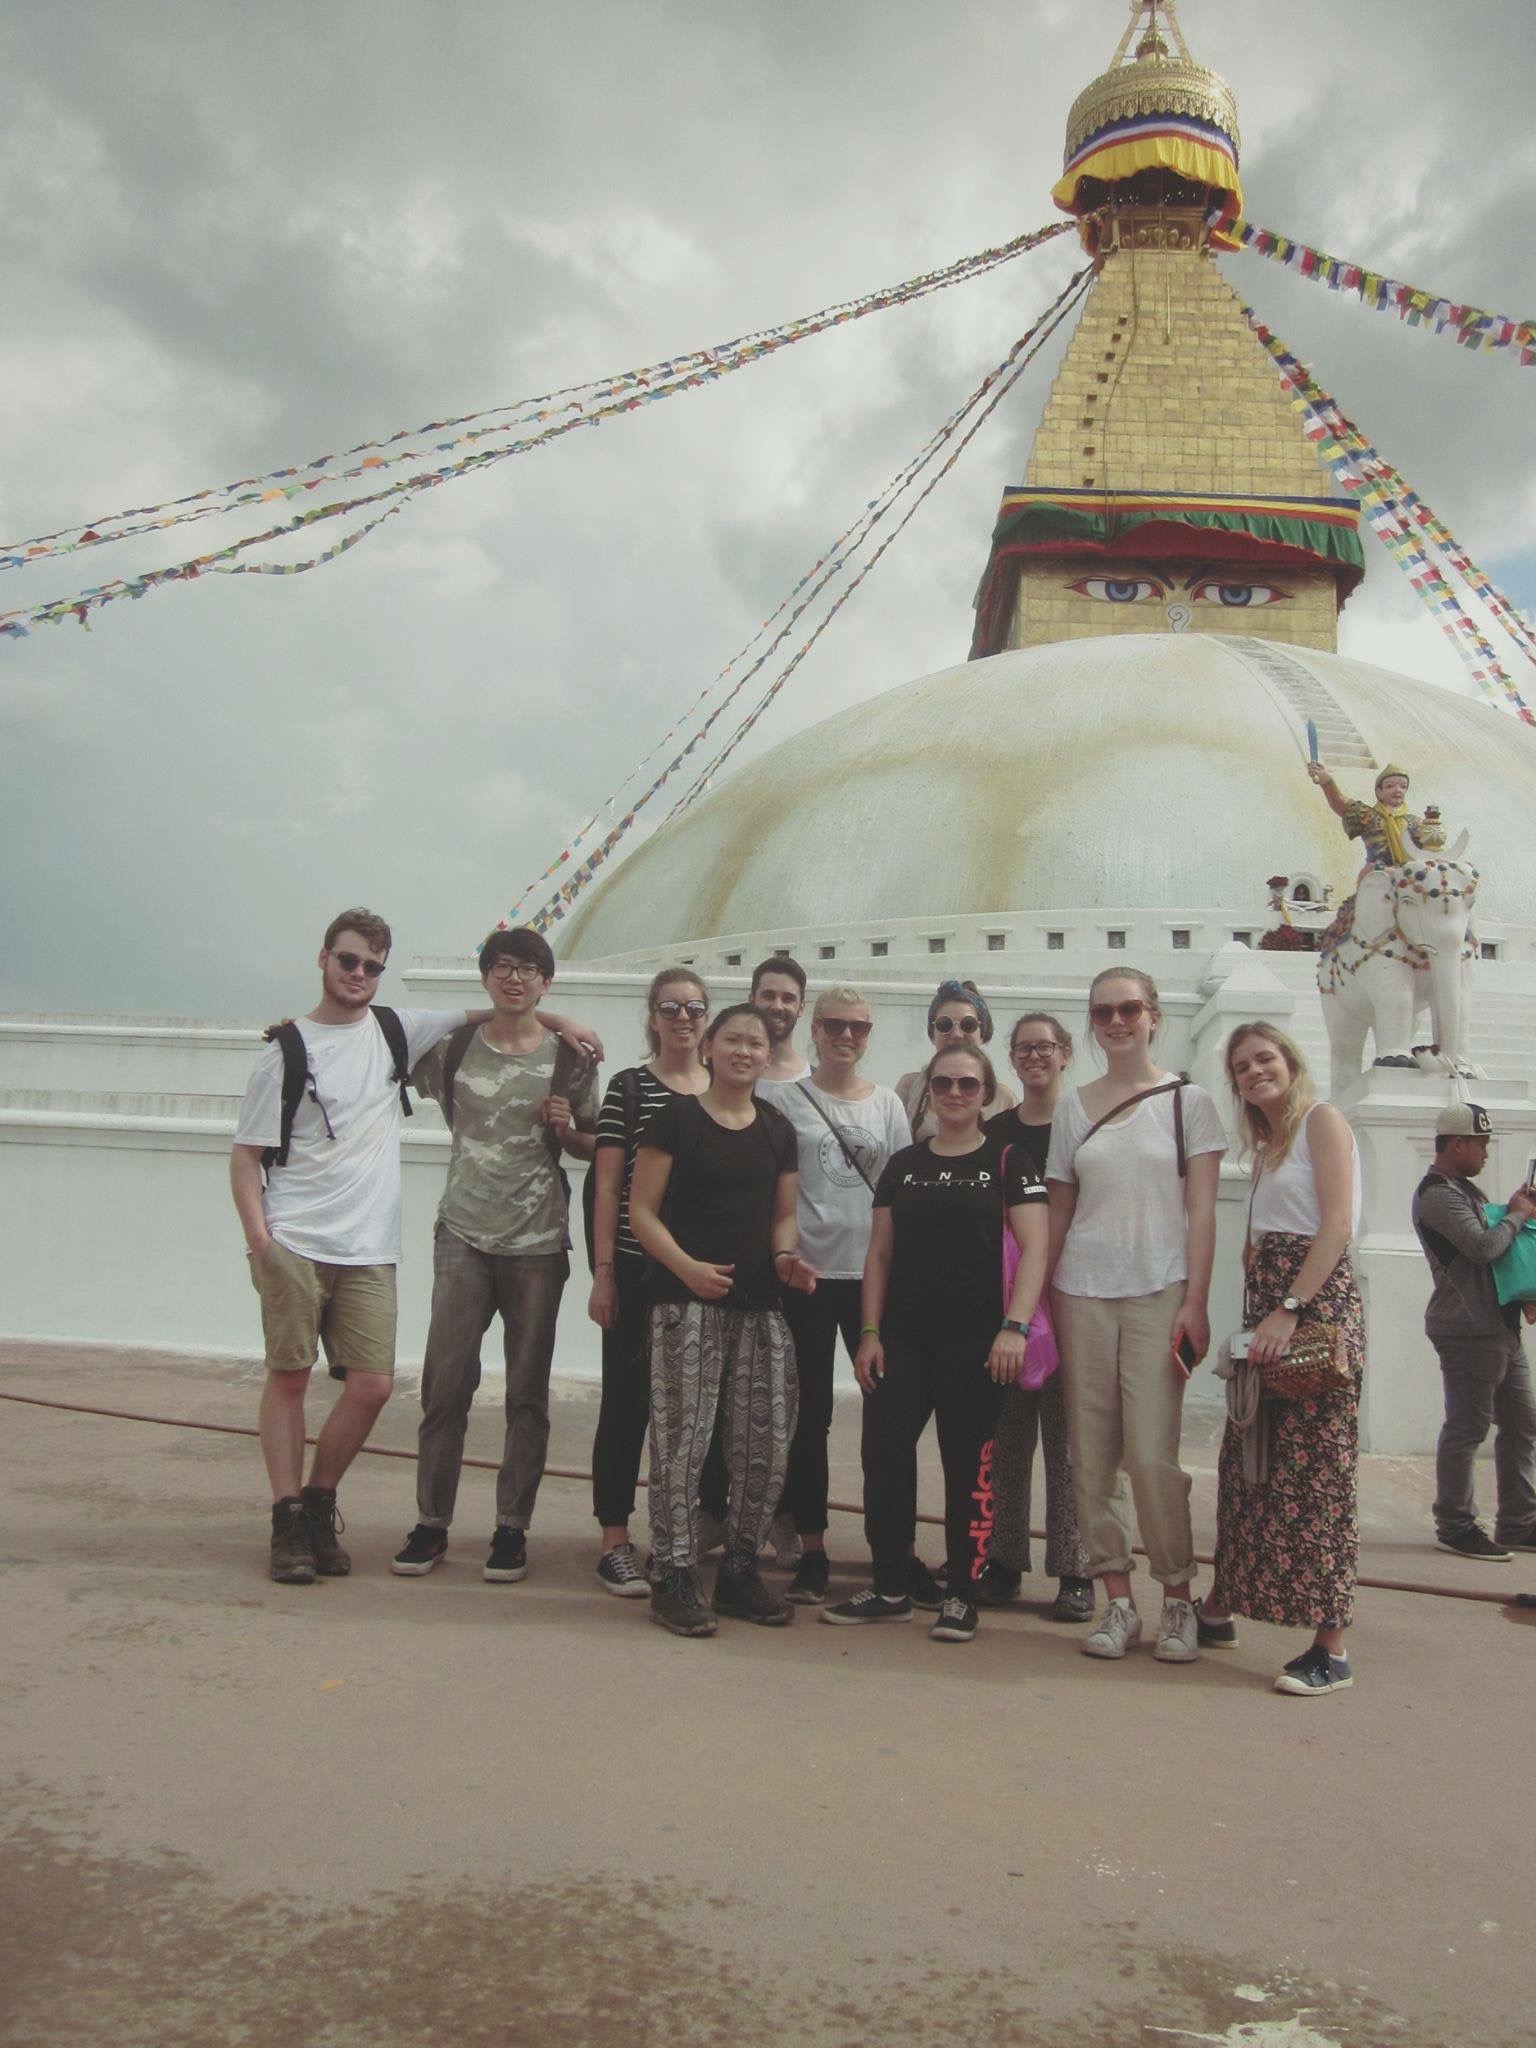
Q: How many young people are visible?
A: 12